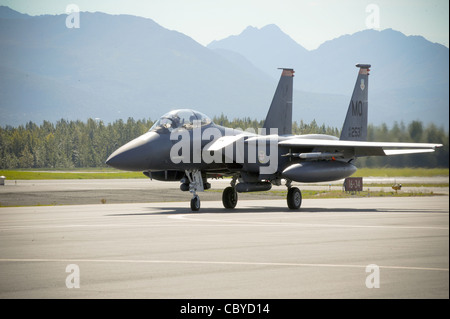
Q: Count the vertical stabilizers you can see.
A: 2